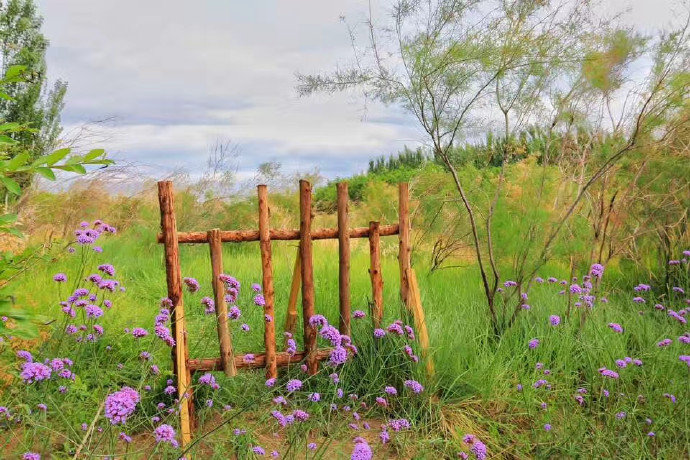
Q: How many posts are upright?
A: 7